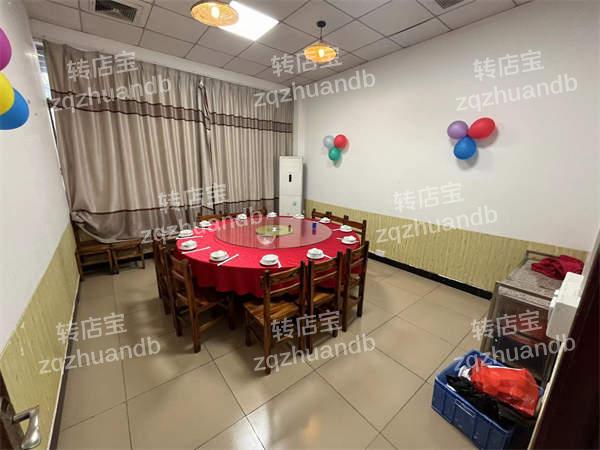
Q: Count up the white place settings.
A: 12